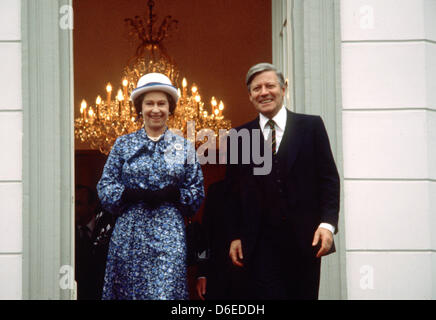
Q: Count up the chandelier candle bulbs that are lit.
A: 14